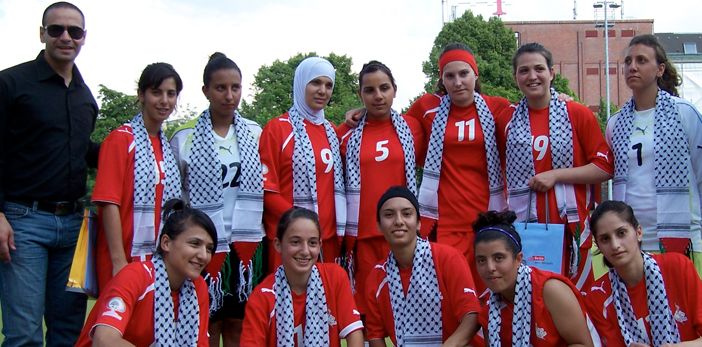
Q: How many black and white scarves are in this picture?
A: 12